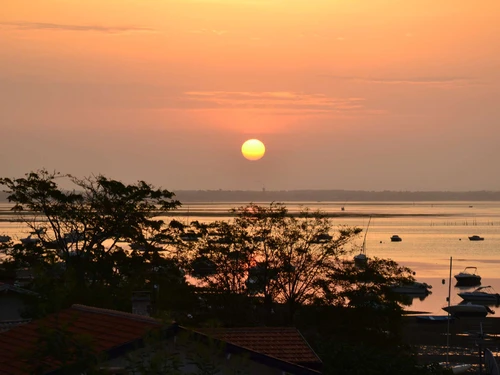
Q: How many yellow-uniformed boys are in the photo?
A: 0